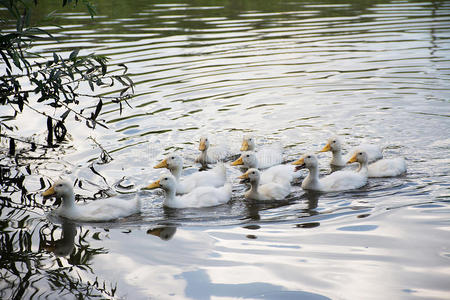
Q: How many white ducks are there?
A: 10